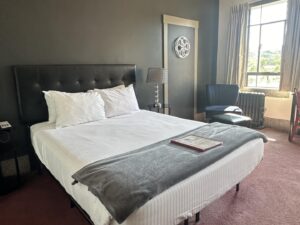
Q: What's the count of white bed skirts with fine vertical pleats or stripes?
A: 1